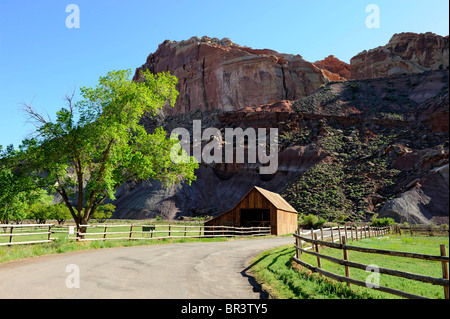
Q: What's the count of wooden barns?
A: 1